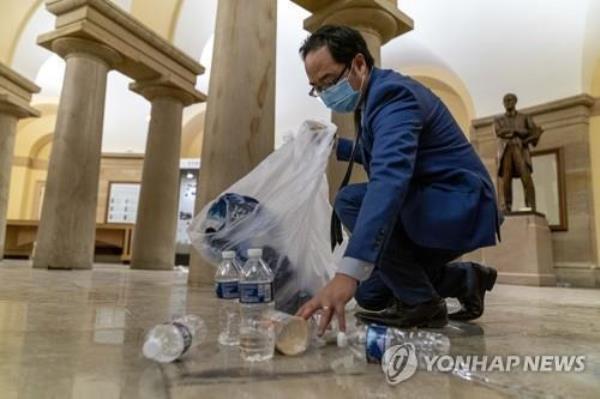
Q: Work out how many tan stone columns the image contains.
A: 5